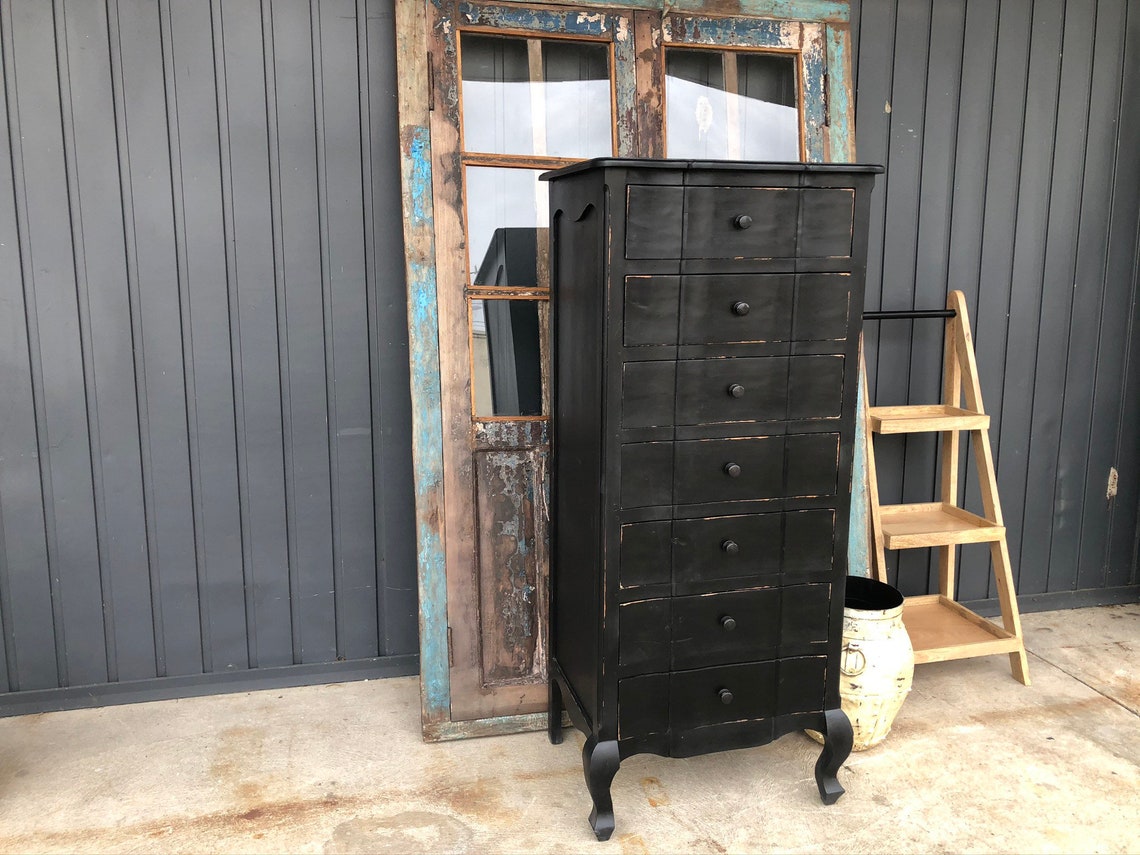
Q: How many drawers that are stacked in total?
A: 7